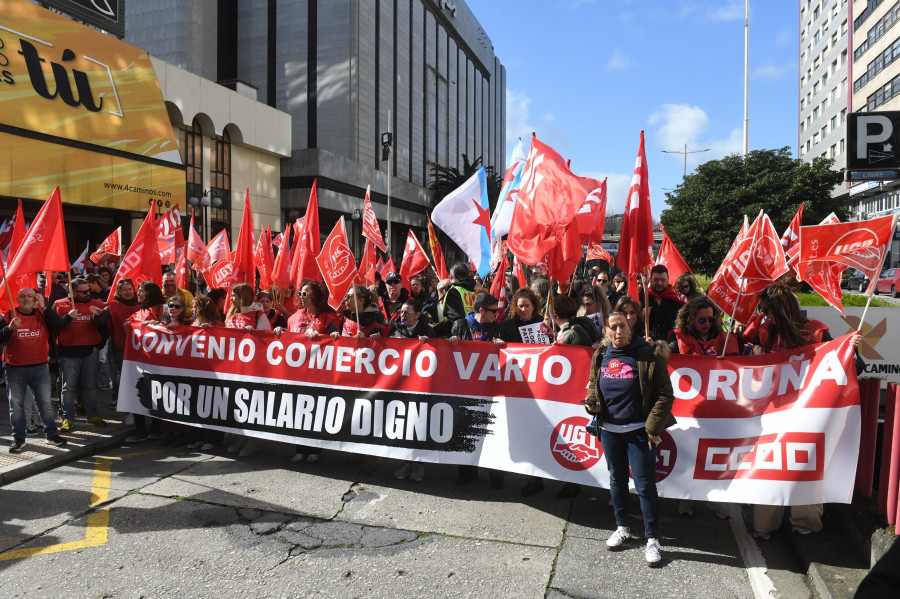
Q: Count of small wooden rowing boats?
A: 0